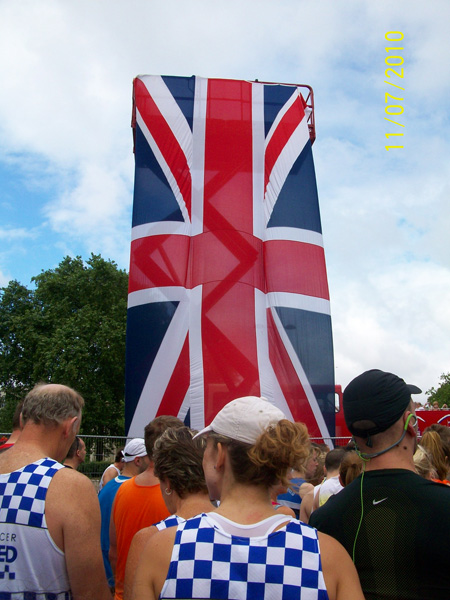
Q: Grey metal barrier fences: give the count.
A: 1